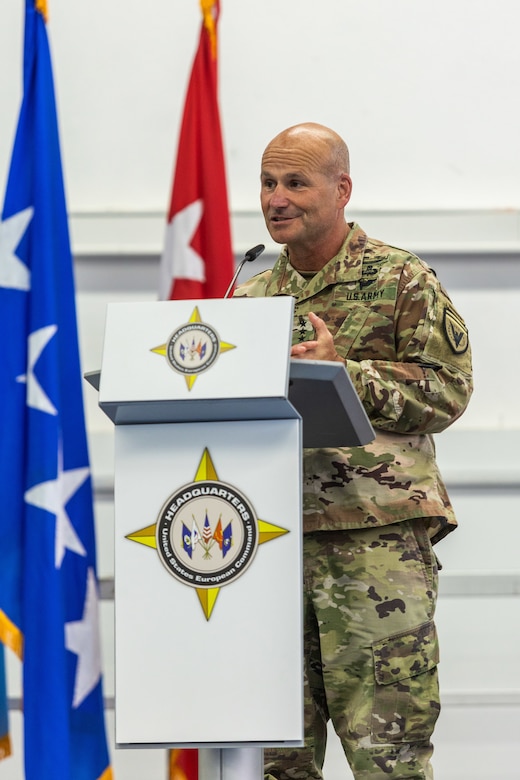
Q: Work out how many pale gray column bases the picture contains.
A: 1